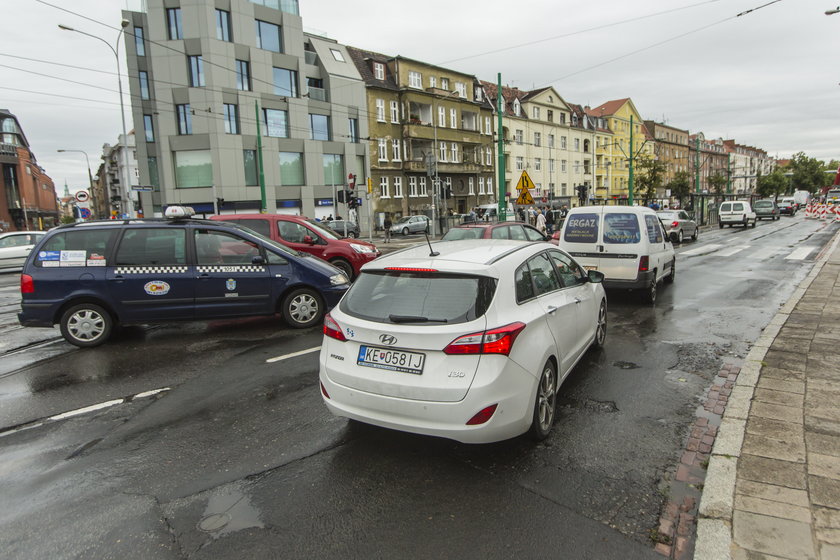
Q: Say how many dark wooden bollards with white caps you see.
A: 0